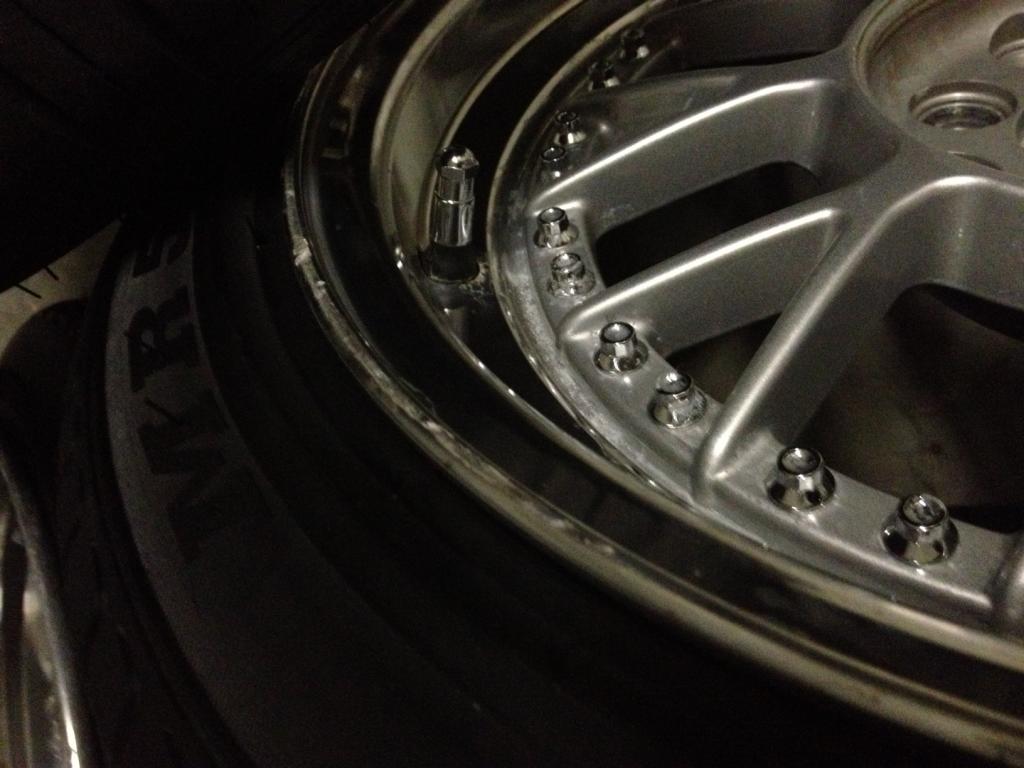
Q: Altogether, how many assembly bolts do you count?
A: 10